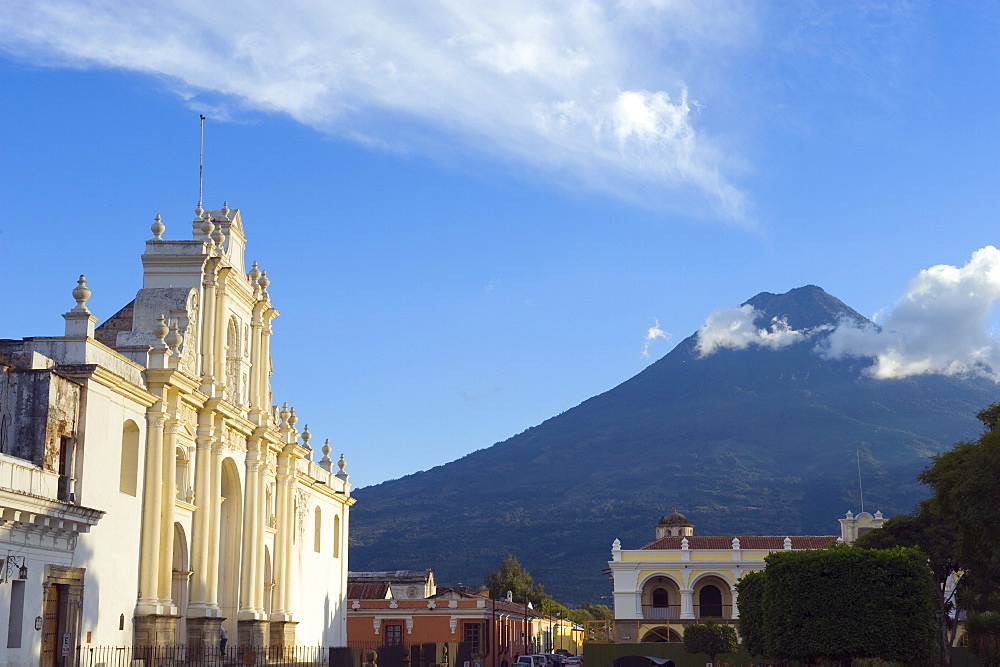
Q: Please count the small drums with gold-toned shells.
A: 0